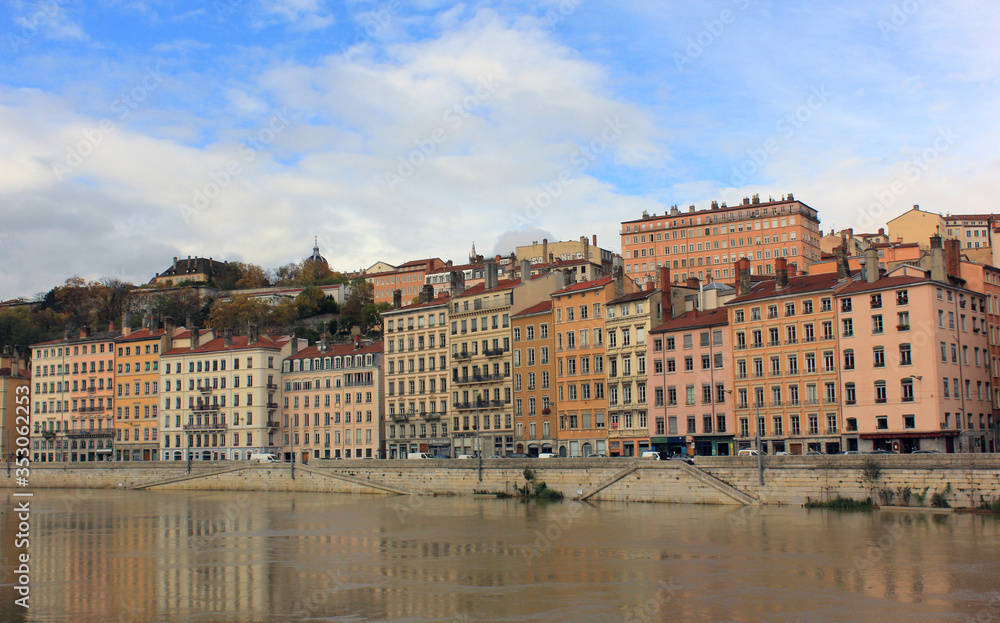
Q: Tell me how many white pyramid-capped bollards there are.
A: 0